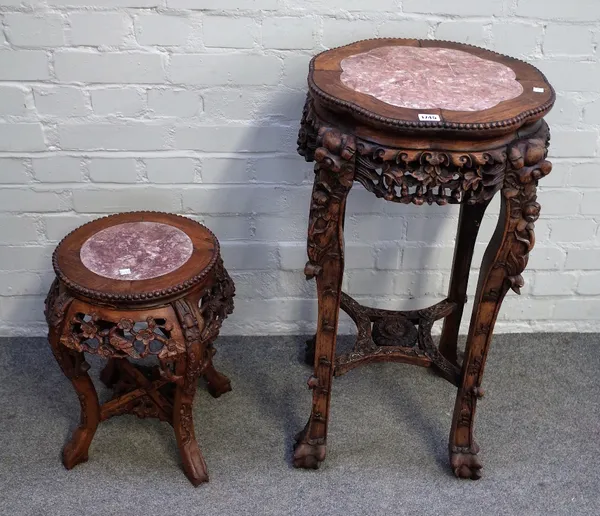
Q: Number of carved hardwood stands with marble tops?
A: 2